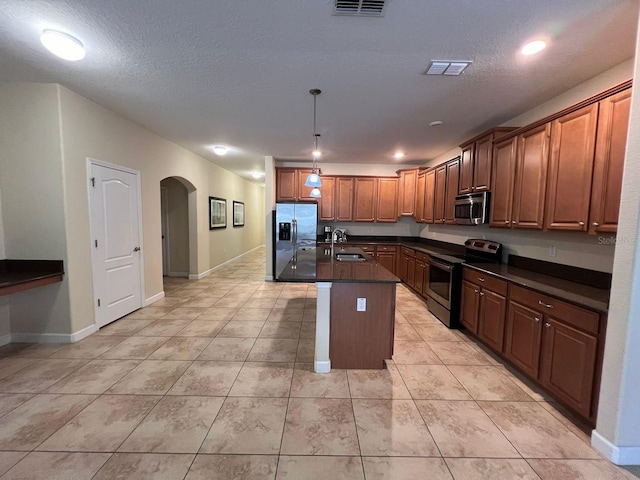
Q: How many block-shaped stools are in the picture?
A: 0